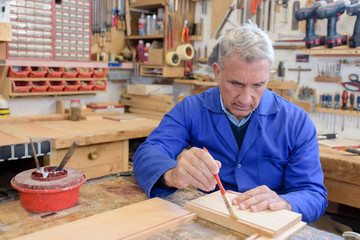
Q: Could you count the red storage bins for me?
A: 12